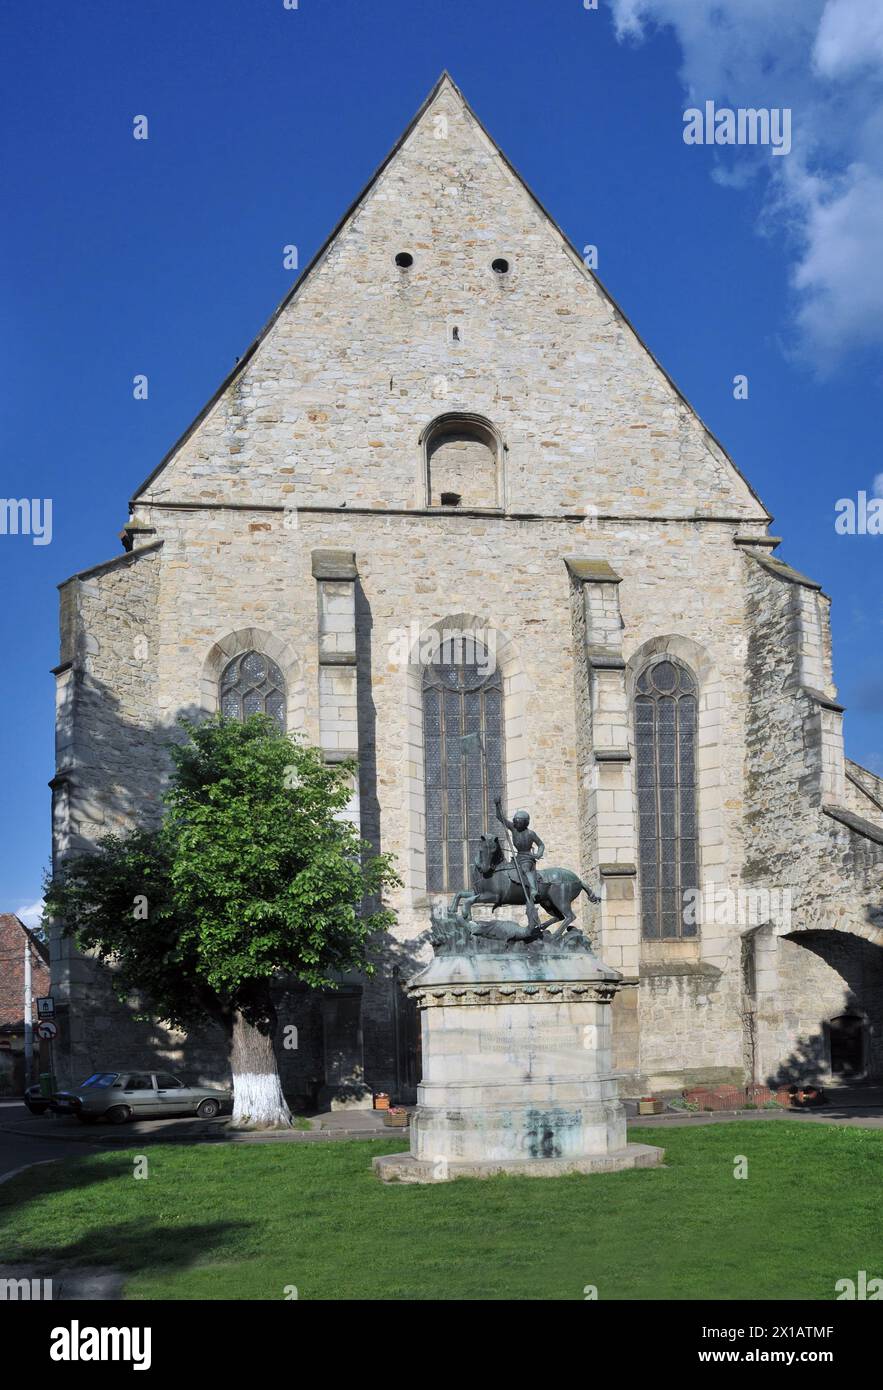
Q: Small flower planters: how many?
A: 3